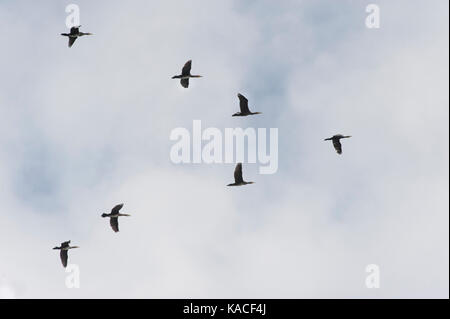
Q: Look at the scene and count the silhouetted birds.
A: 7